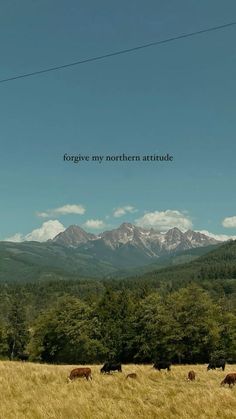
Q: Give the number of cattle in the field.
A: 7